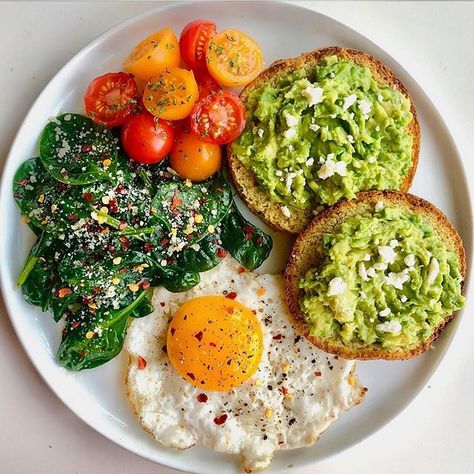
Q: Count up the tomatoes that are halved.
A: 6